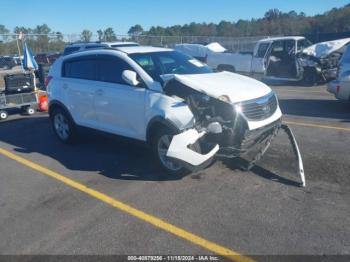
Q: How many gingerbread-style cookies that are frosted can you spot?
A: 0